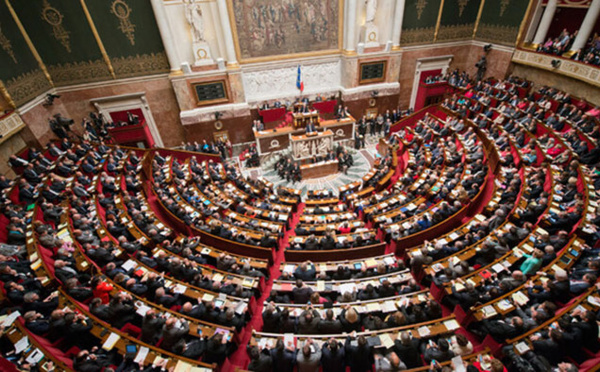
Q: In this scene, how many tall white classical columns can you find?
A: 6